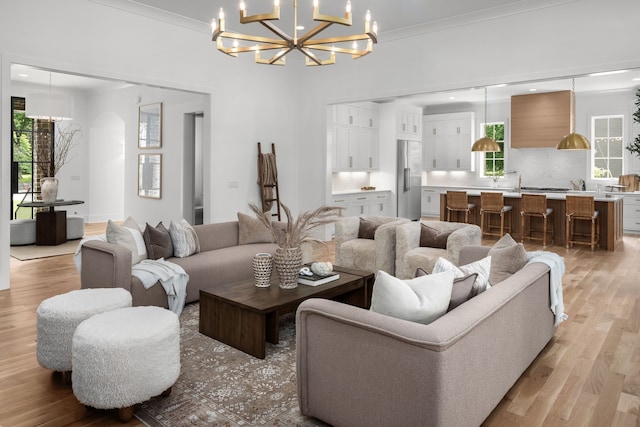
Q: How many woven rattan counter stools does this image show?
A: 4